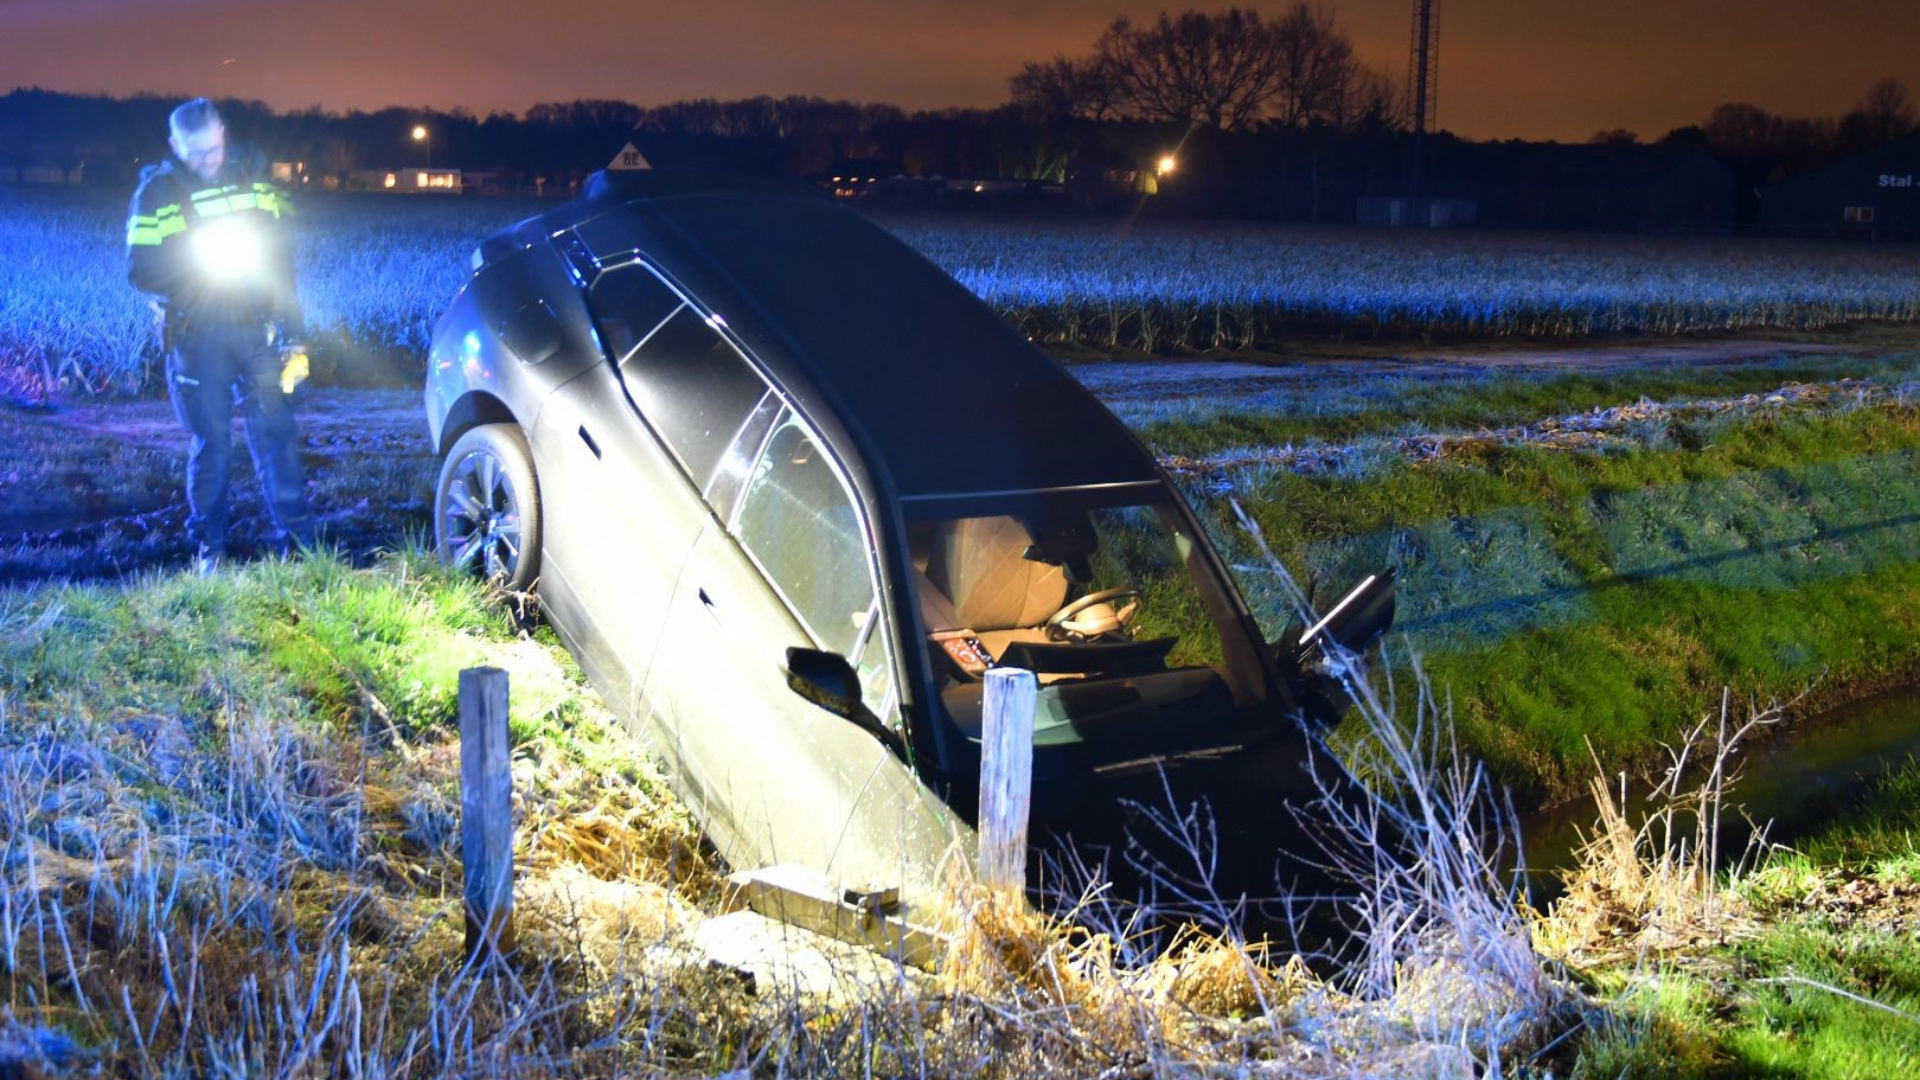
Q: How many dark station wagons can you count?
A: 1